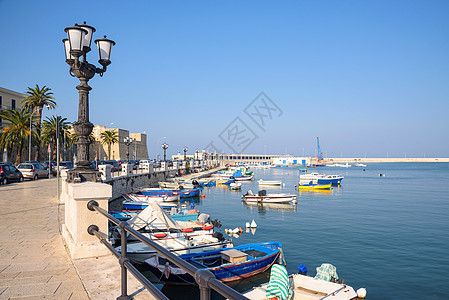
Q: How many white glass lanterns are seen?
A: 4